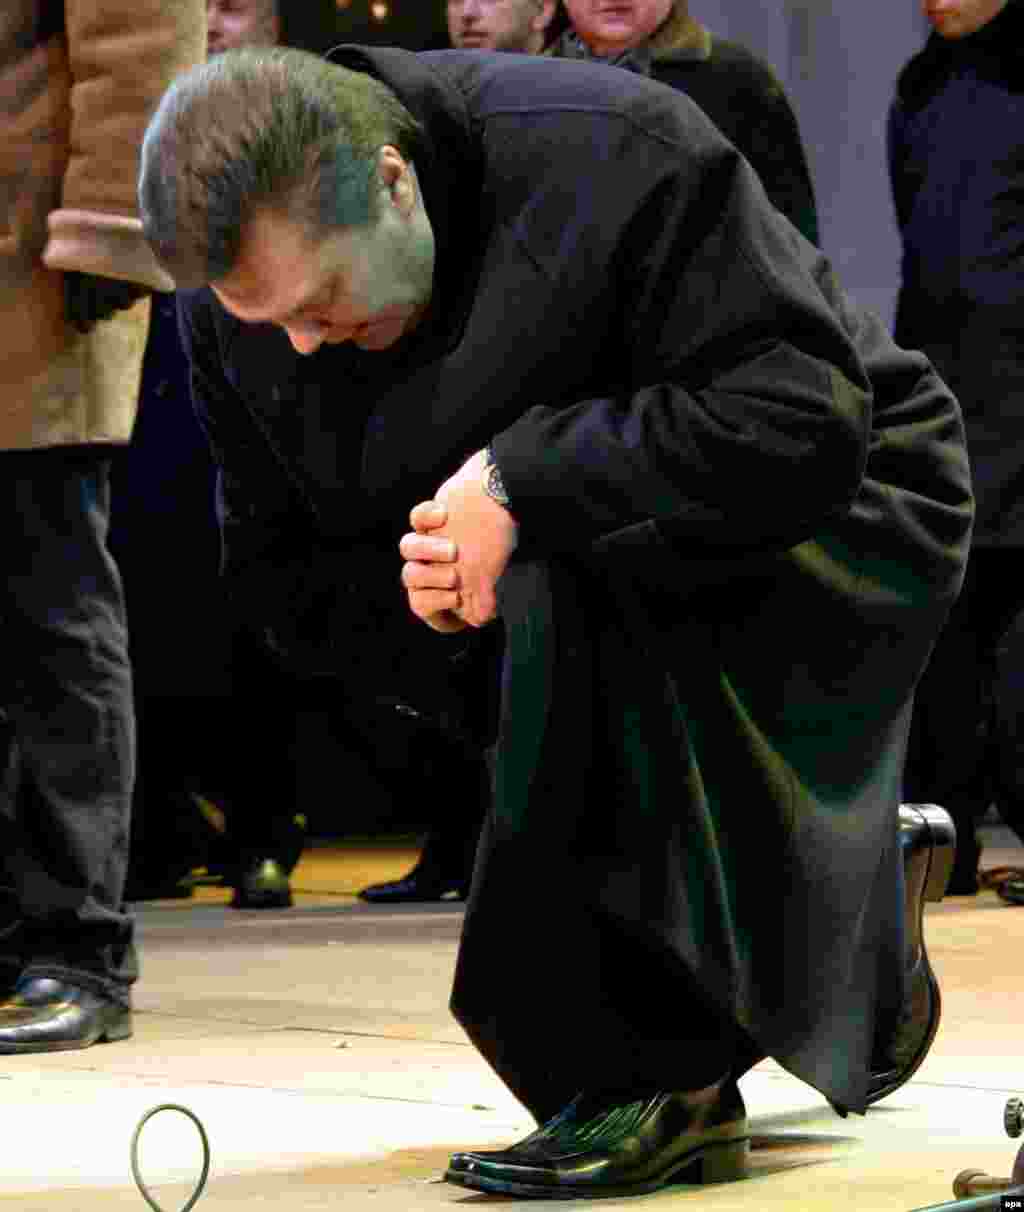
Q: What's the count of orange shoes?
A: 0